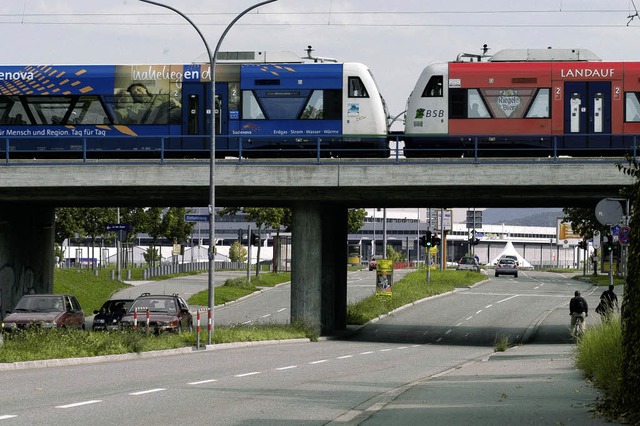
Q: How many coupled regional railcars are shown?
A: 2